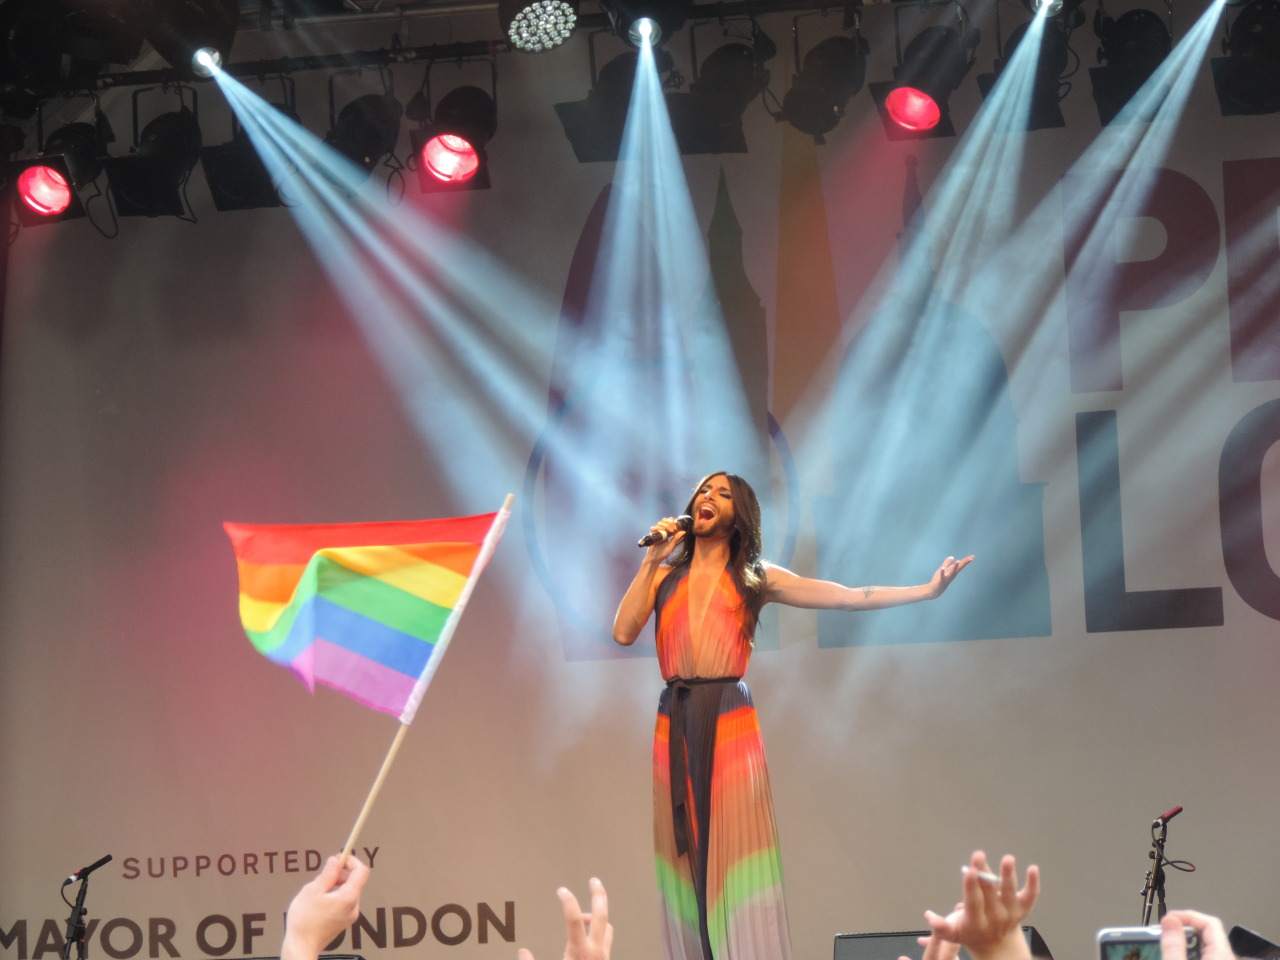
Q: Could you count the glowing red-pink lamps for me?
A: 3